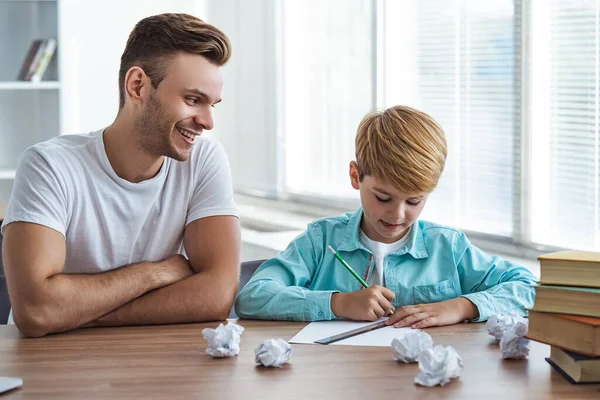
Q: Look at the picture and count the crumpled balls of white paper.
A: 6